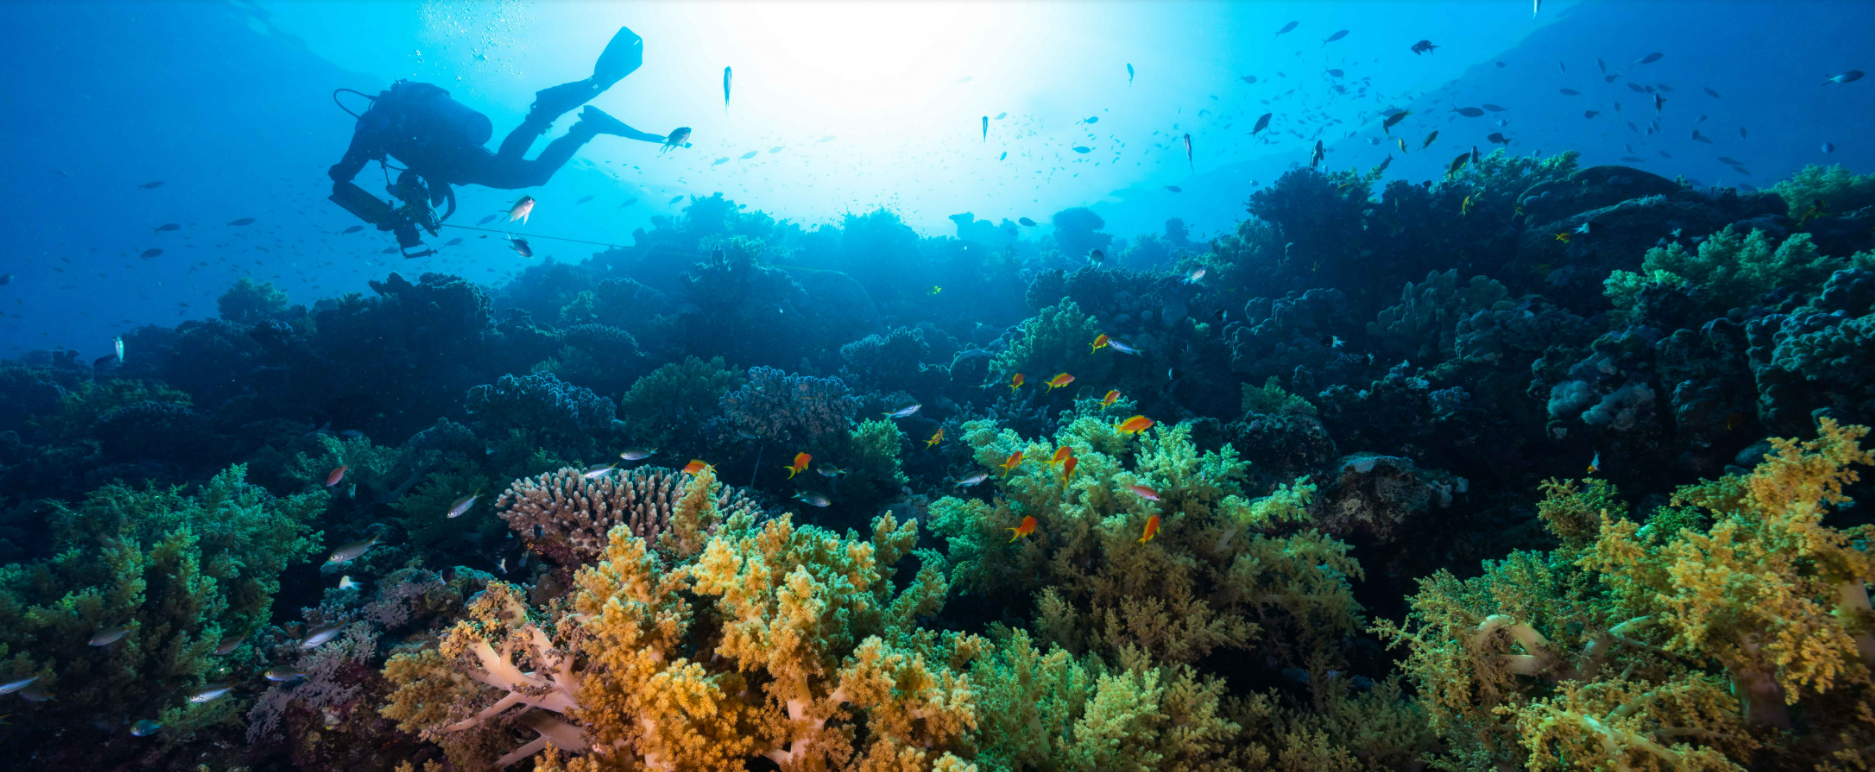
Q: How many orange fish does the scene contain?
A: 13